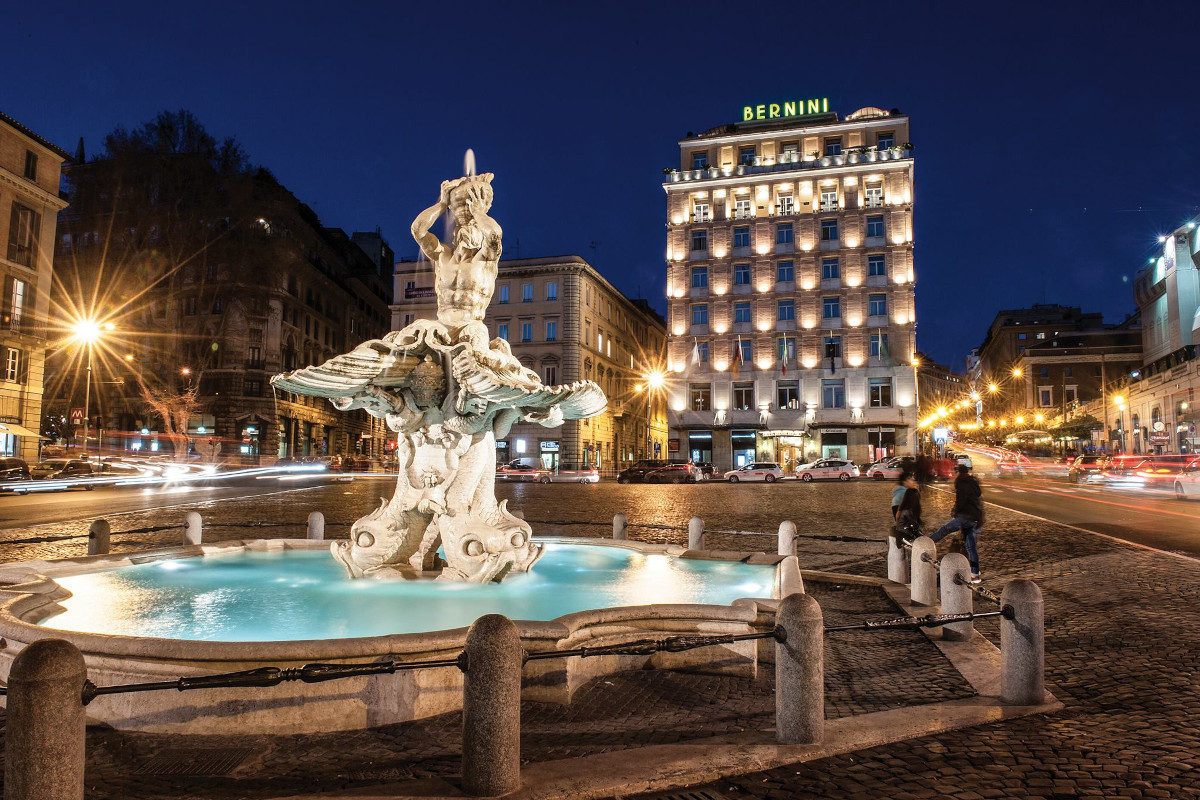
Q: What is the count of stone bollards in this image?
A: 13